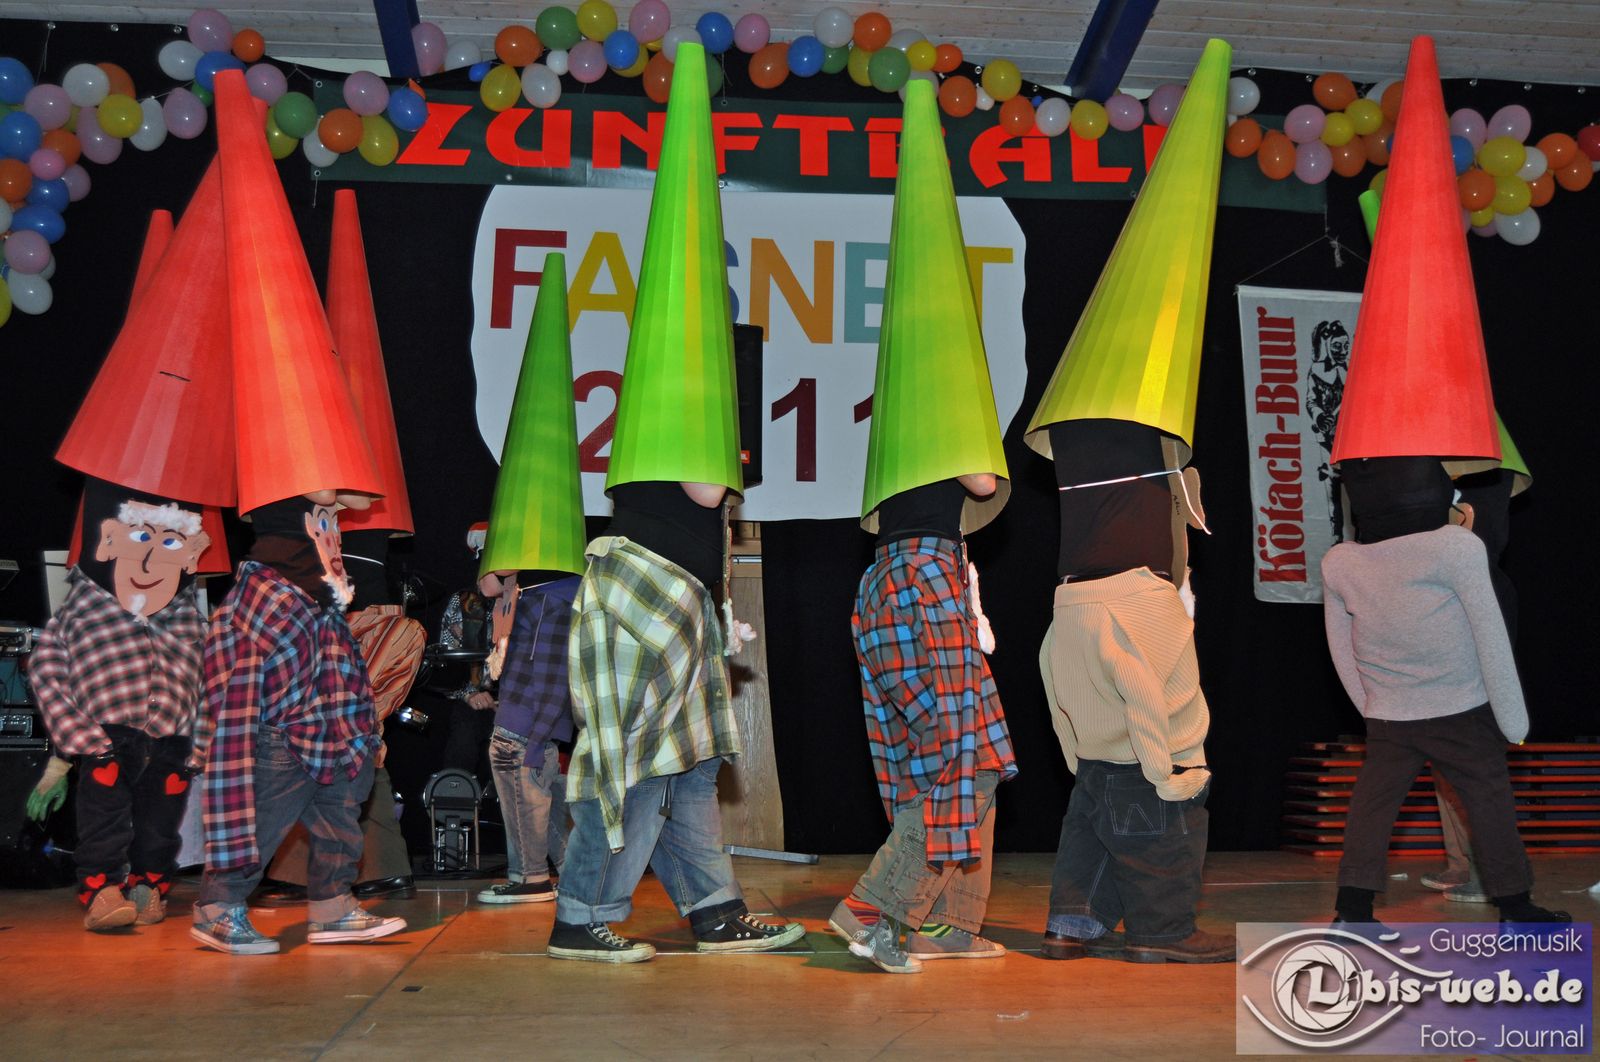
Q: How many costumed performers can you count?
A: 10